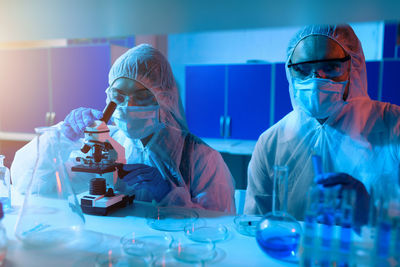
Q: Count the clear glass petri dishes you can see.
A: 7